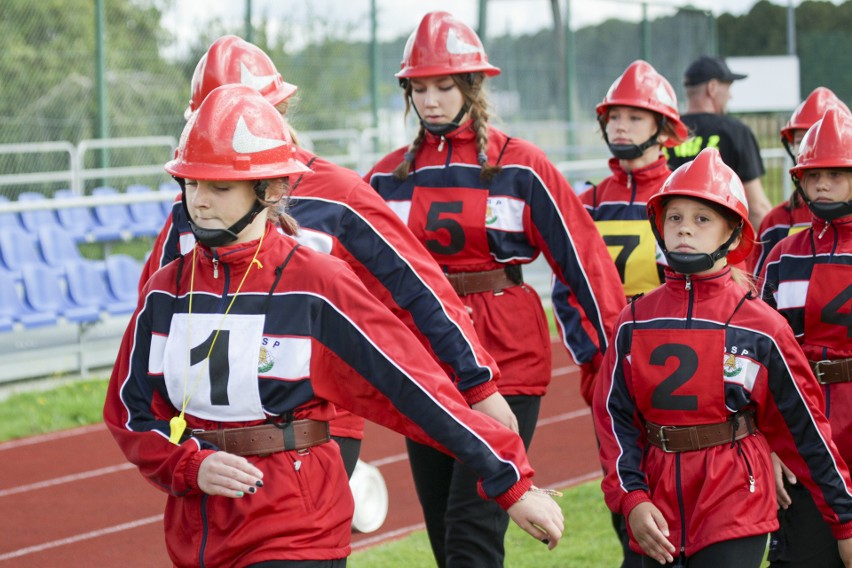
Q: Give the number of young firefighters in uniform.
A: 7